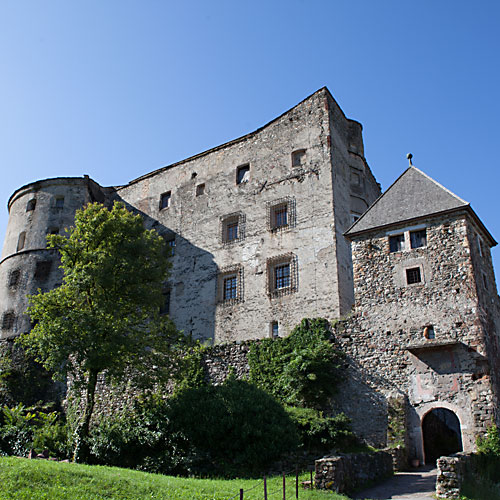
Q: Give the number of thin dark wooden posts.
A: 5